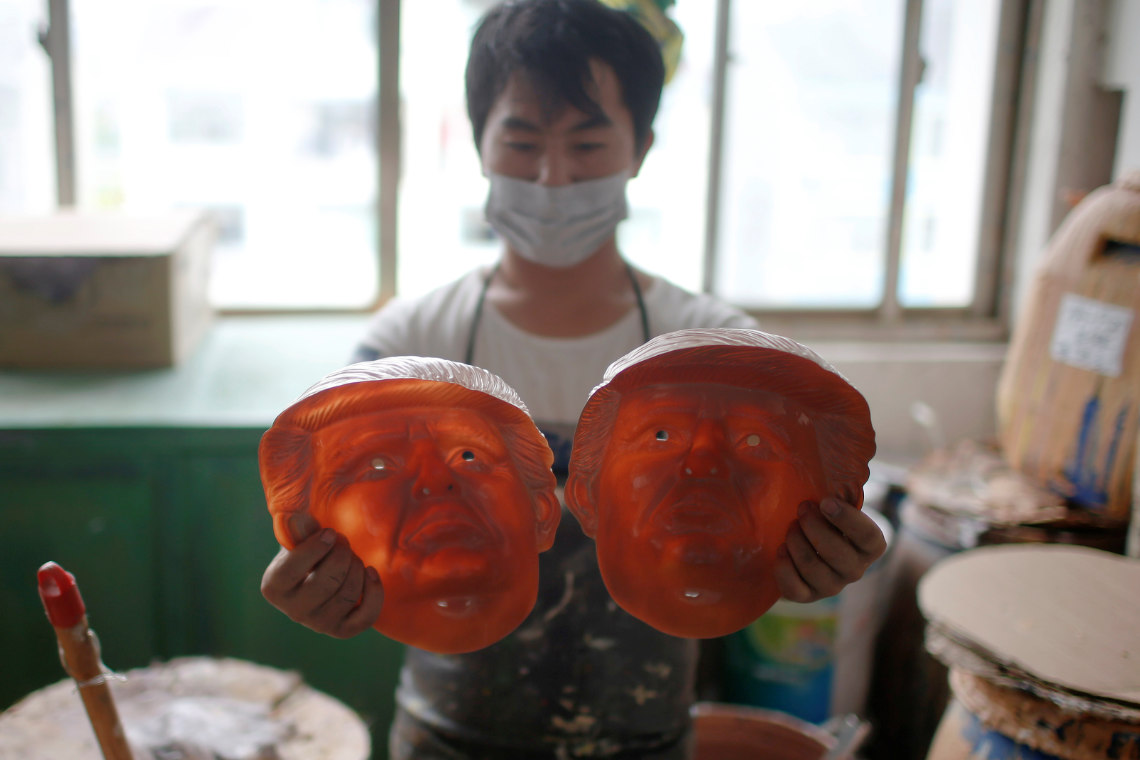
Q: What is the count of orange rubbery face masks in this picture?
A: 2